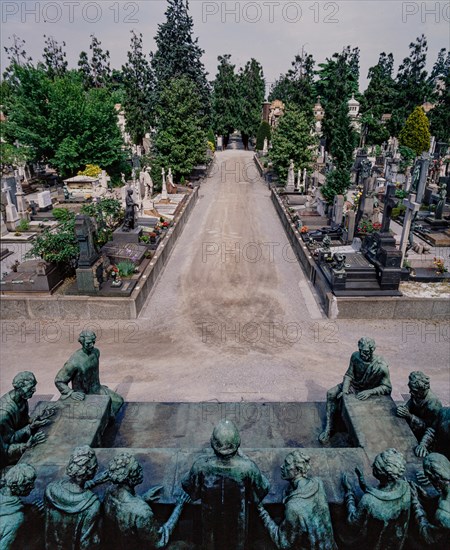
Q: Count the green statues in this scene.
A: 11